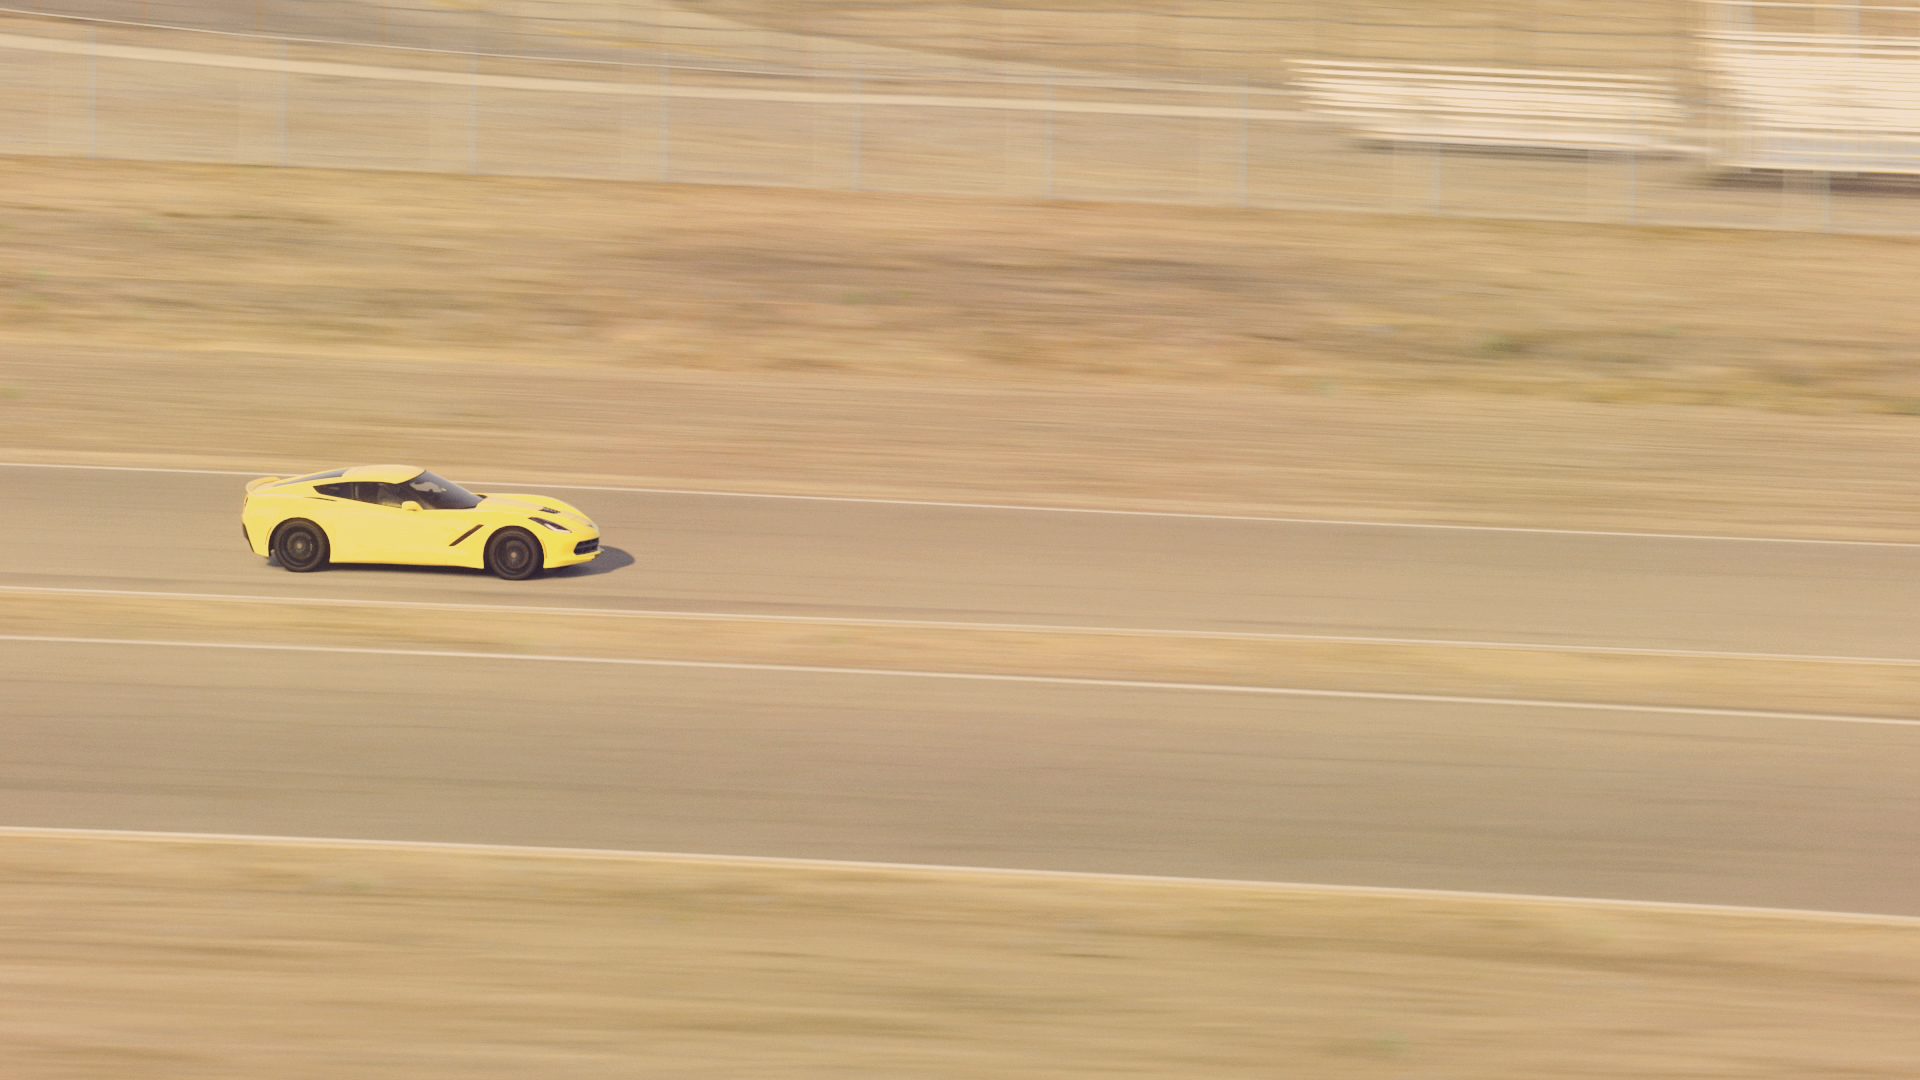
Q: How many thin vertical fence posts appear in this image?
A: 10